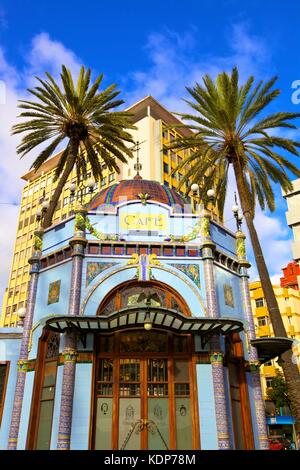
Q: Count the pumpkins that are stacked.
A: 0